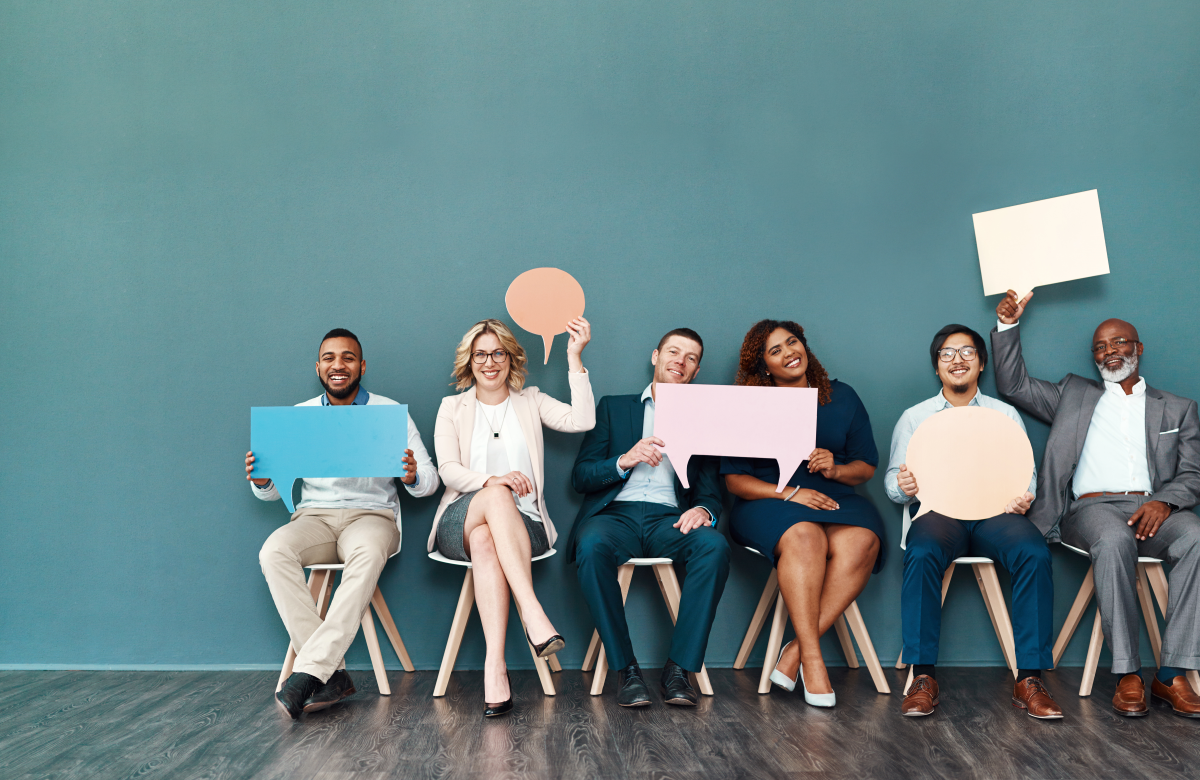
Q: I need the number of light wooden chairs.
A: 6